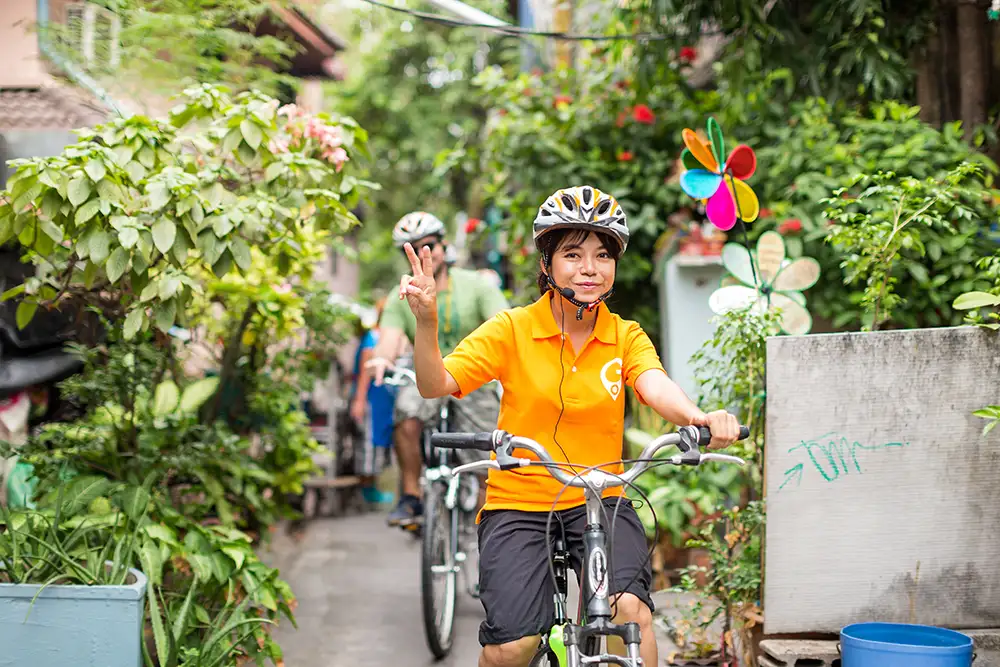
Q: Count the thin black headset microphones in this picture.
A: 1